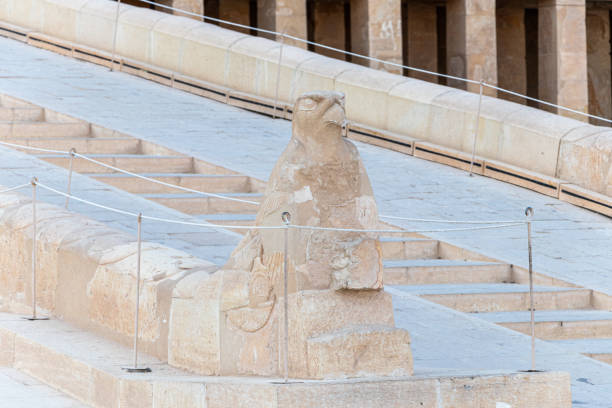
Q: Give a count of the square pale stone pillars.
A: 5